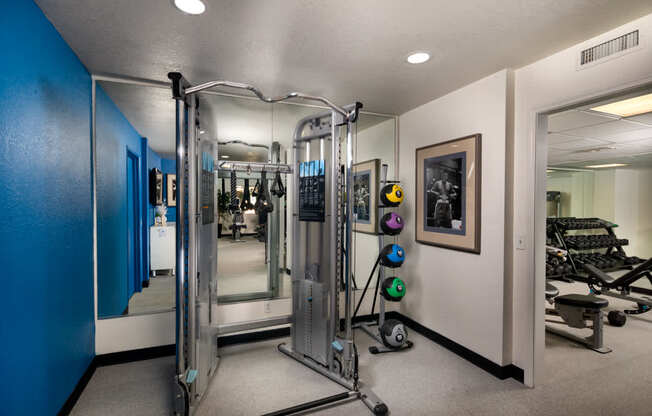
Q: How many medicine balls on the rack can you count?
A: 5